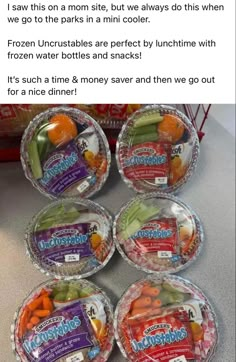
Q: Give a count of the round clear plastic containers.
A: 6